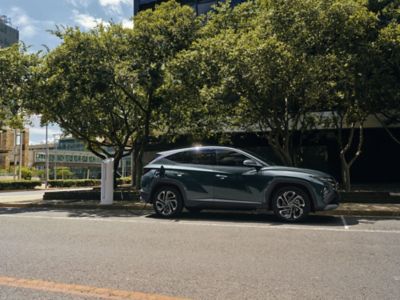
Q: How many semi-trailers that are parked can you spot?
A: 0